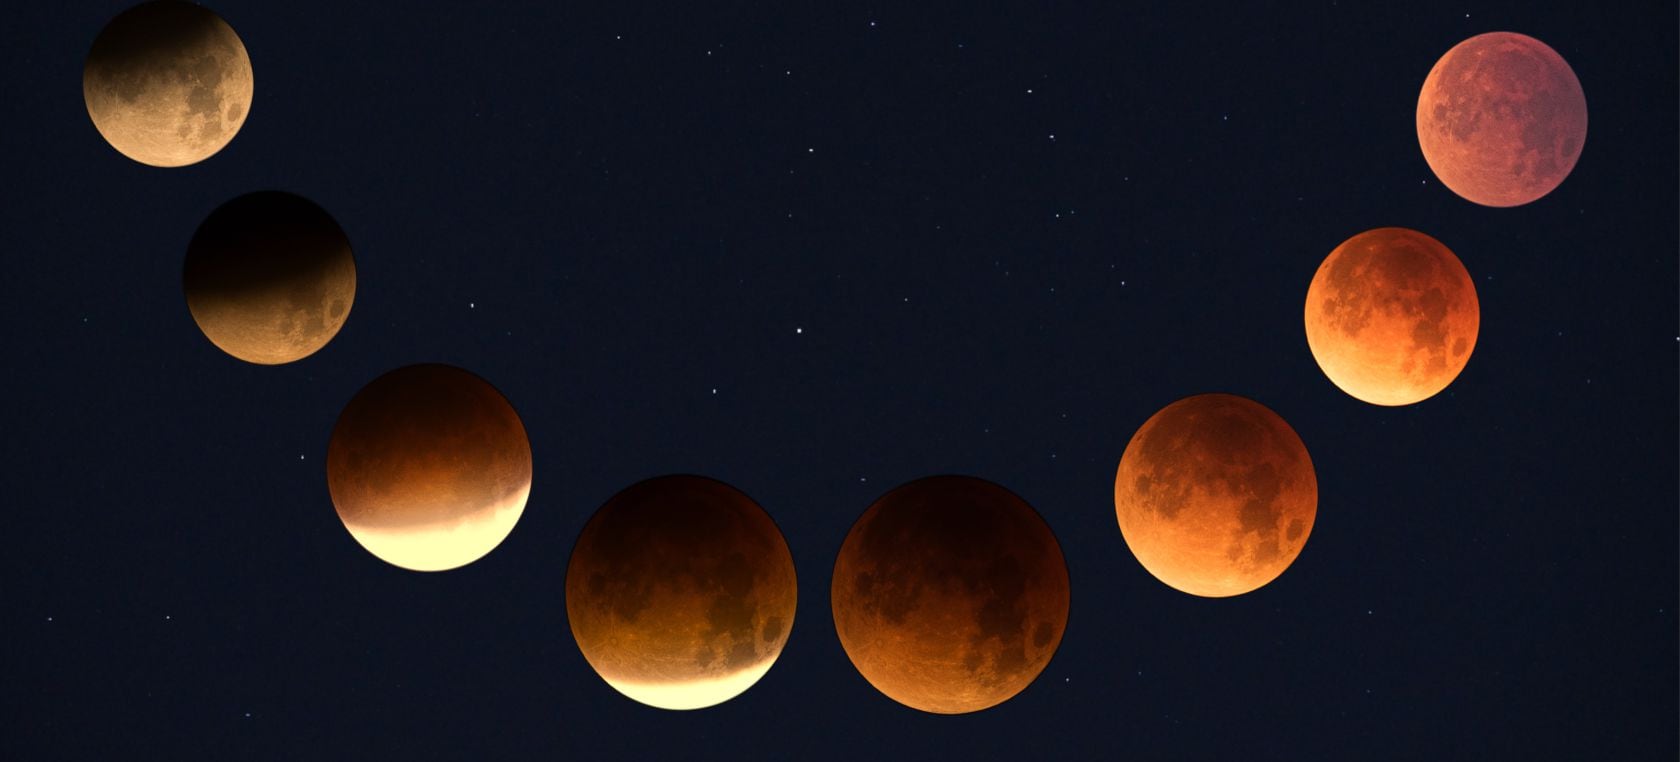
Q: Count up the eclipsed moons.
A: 8